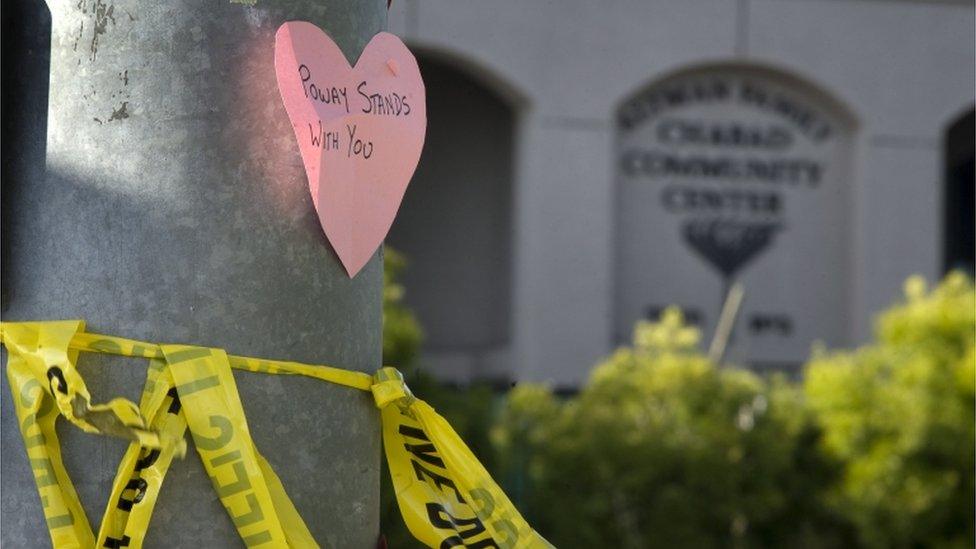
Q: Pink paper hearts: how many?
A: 1